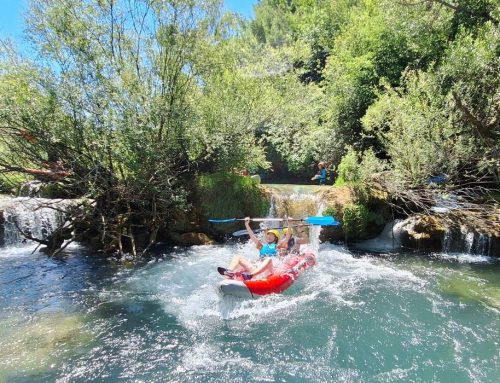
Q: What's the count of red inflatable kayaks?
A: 1